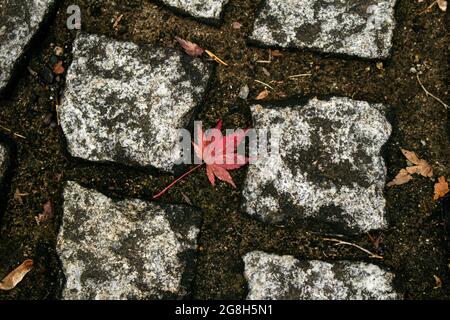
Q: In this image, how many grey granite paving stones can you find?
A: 8